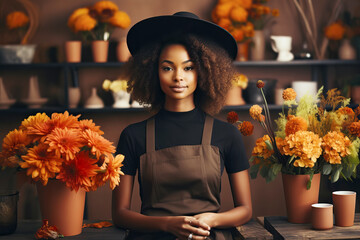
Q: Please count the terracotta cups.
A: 2